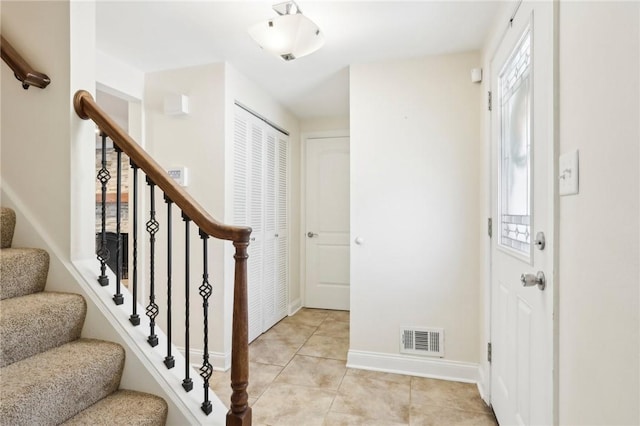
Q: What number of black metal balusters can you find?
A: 7